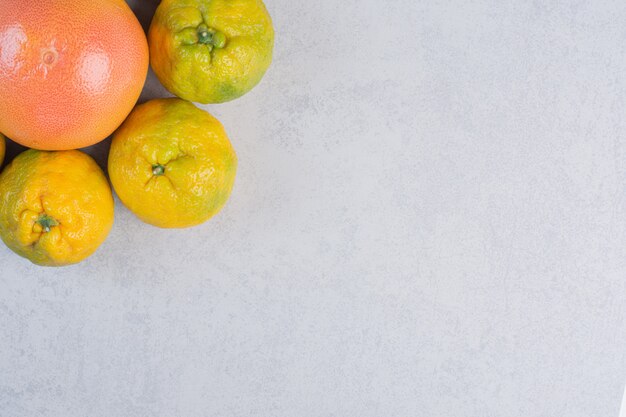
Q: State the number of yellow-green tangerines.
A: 3